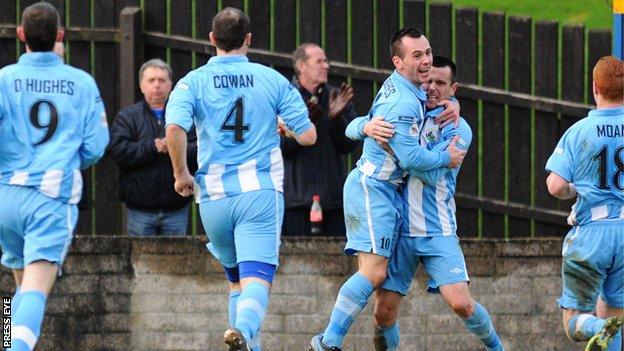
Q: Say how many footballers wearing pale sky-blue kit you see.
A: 5